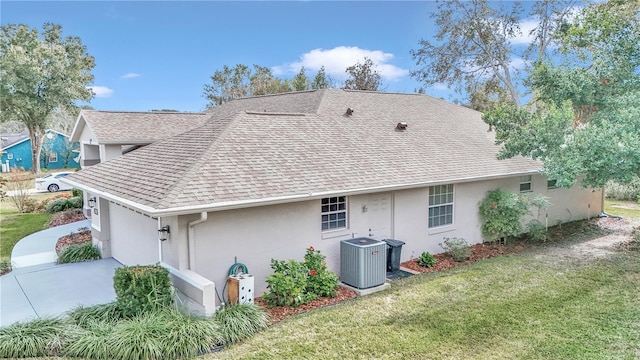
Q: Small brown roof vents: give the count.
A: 2